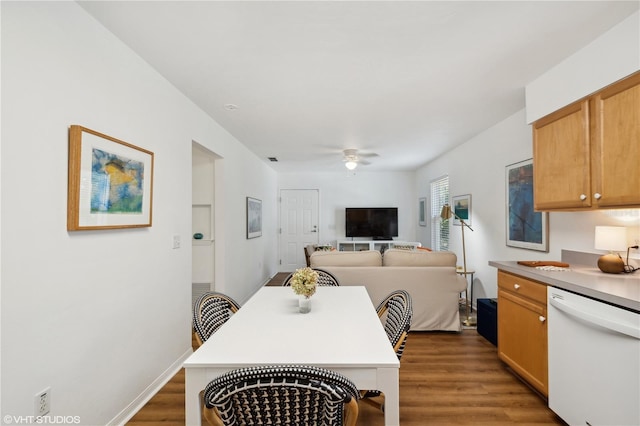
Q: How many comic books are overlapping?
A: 0